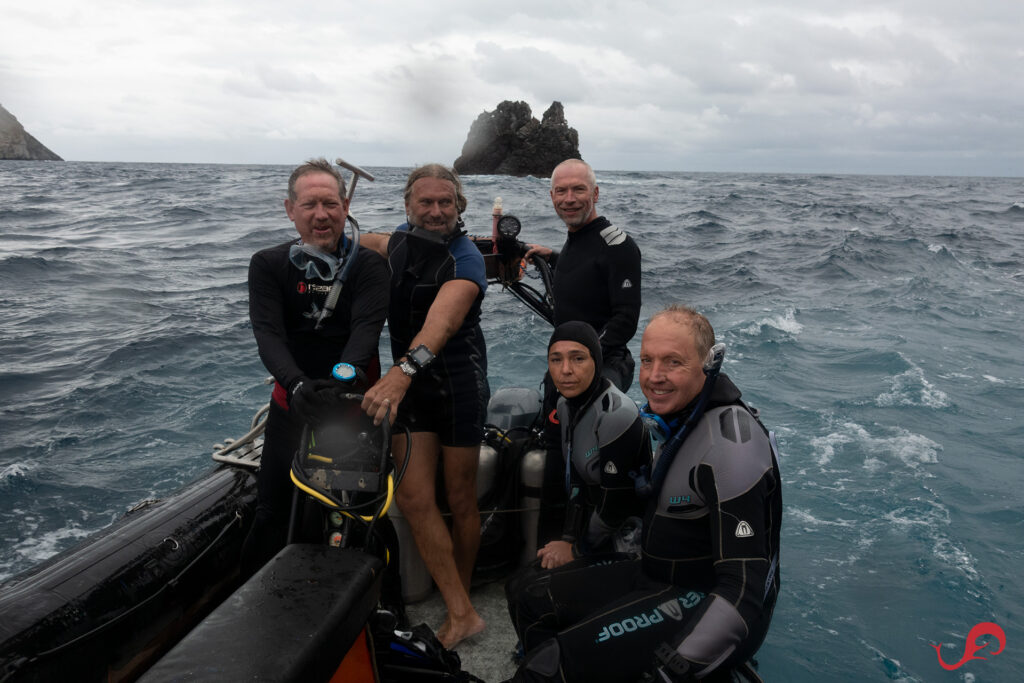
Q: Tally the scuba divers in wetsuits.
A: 5